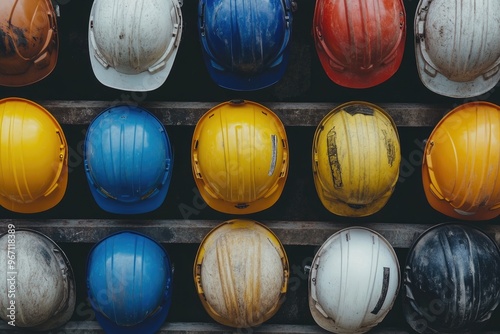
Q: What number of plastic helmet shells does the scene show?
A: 15